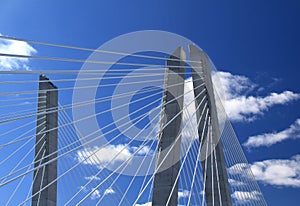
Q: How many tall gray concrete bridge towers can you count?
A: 3